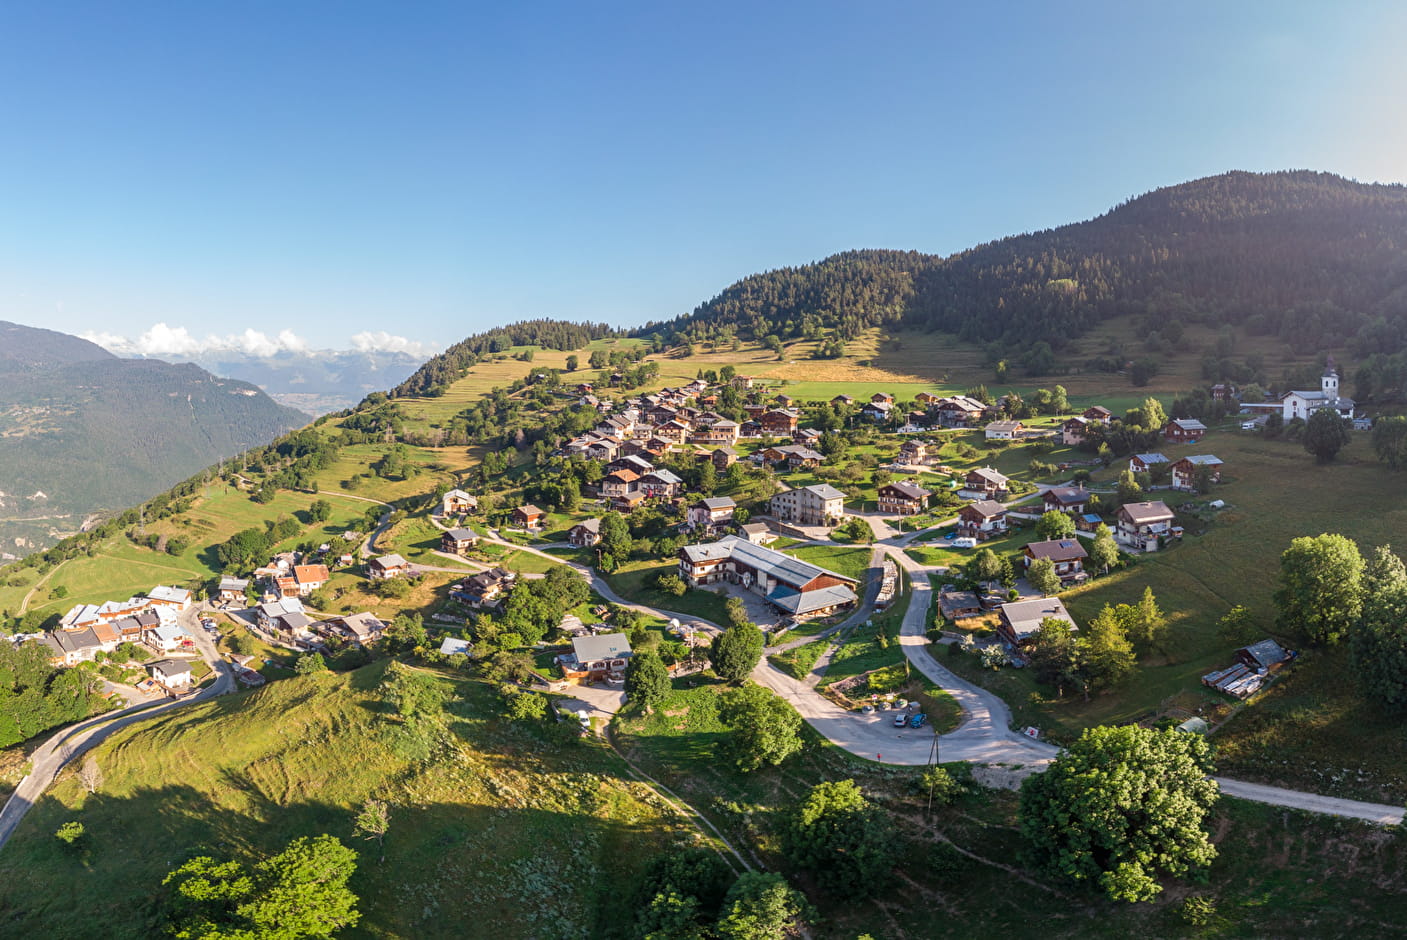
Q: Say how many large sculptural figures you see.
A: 0